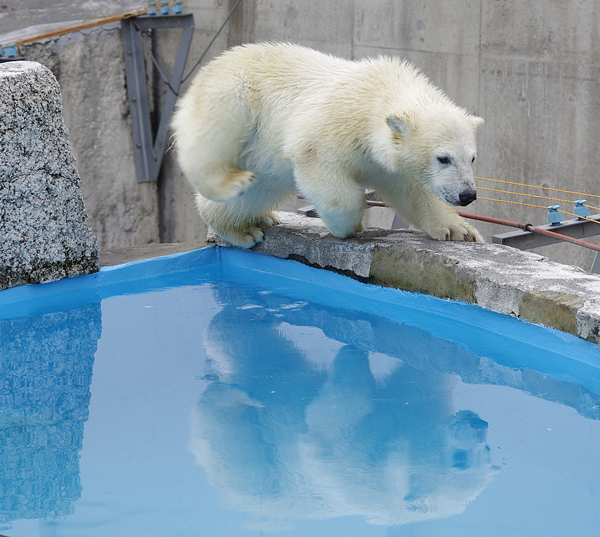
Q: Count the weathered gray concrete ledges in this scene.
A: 1